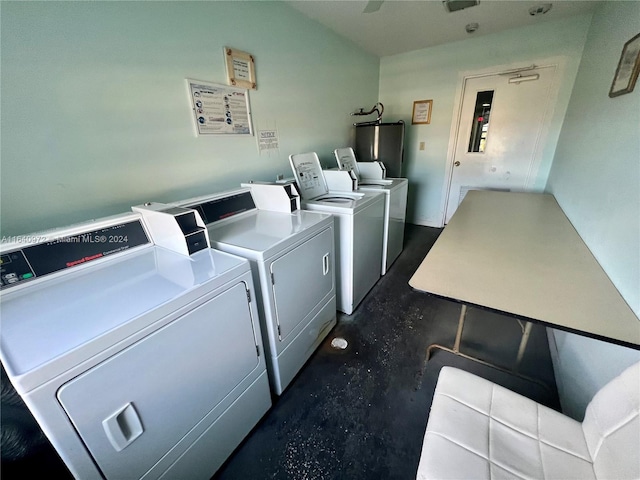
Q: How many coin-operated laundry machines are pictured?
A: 4